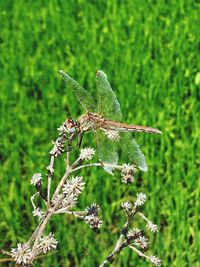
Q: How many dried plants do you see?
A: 2